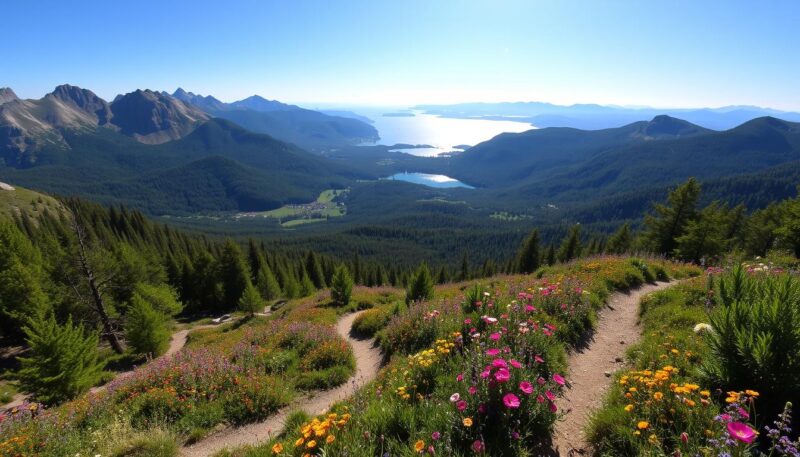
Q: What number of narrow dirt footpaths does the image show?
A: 3